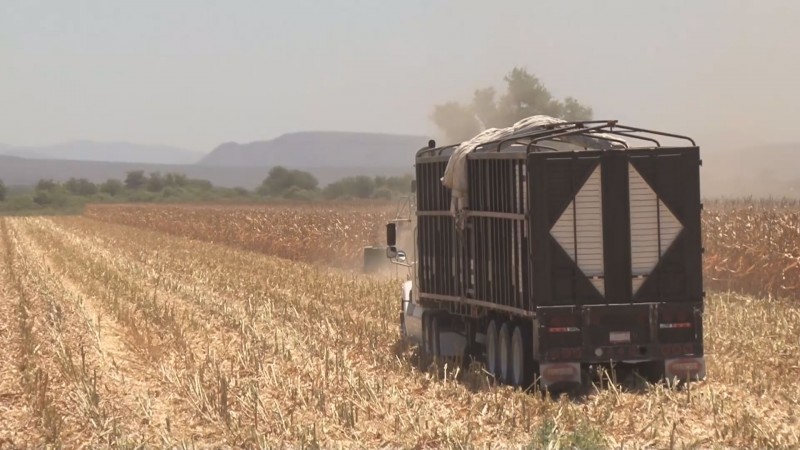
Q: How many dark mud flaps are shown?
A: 2